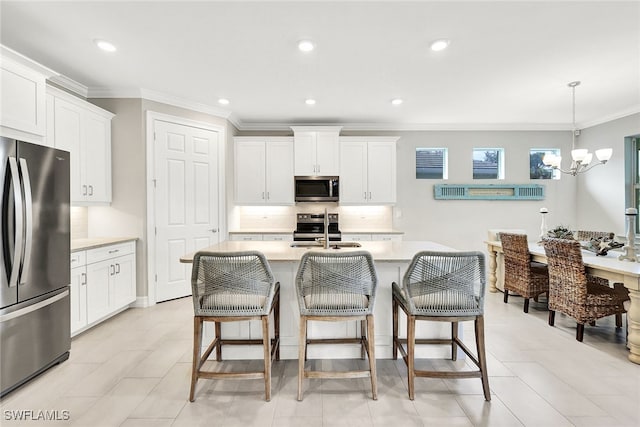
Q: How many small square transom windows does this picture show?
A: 3